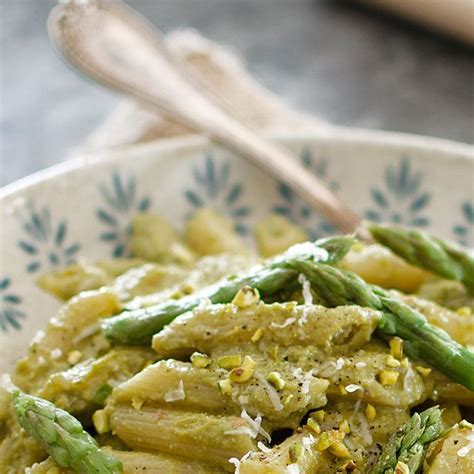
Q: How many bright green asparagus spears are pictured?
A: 5